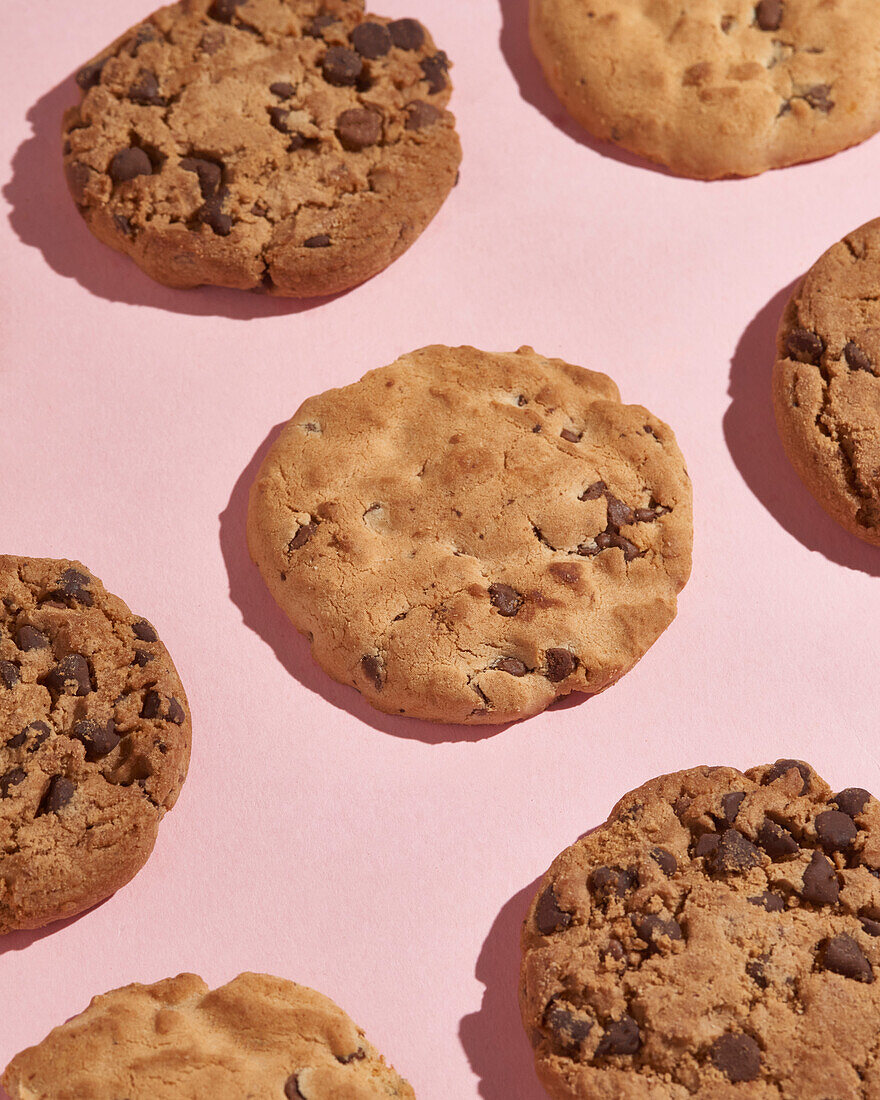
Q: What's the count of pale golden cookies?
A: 3